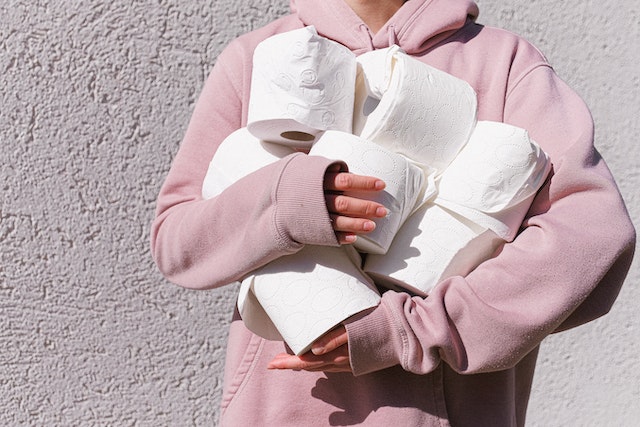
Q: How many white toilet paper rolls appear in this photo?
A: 7